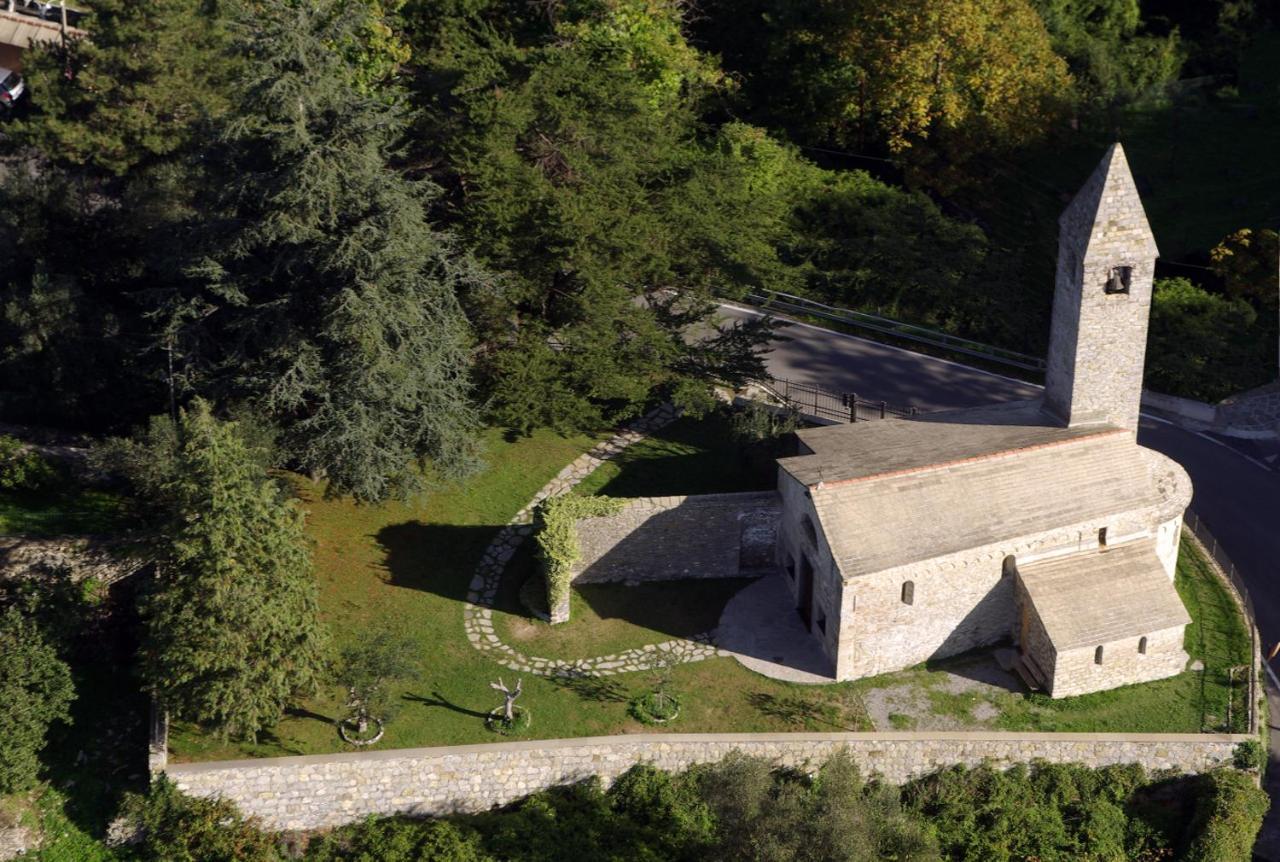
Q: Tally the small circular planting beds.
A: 3